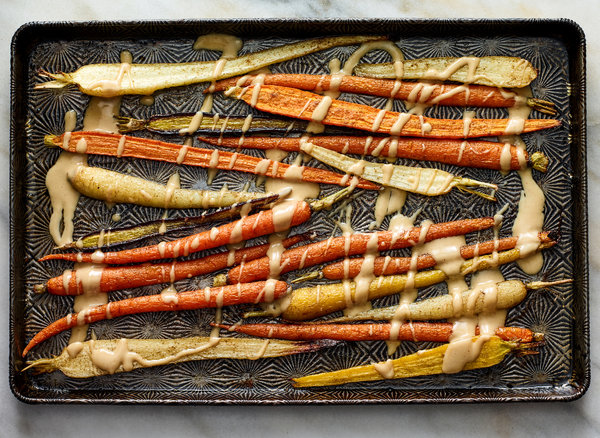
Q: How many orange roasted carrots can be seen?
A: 10